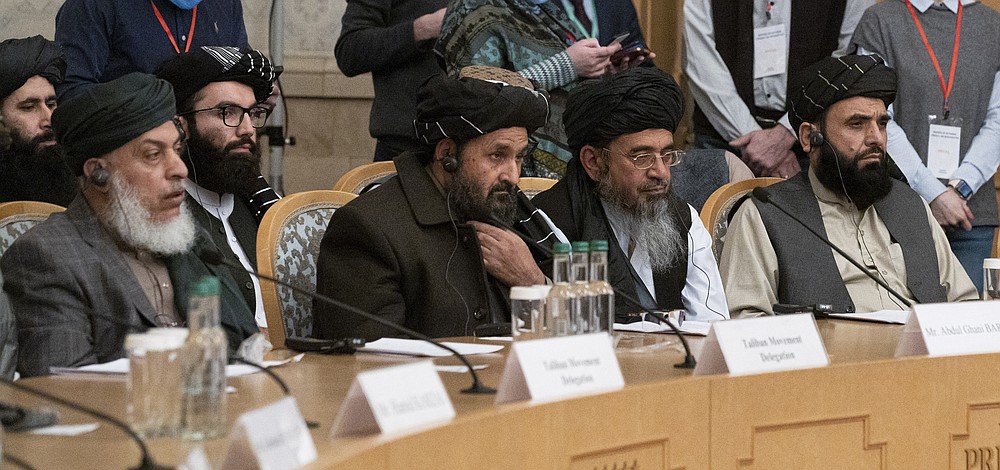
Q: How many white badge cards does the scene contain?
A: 2